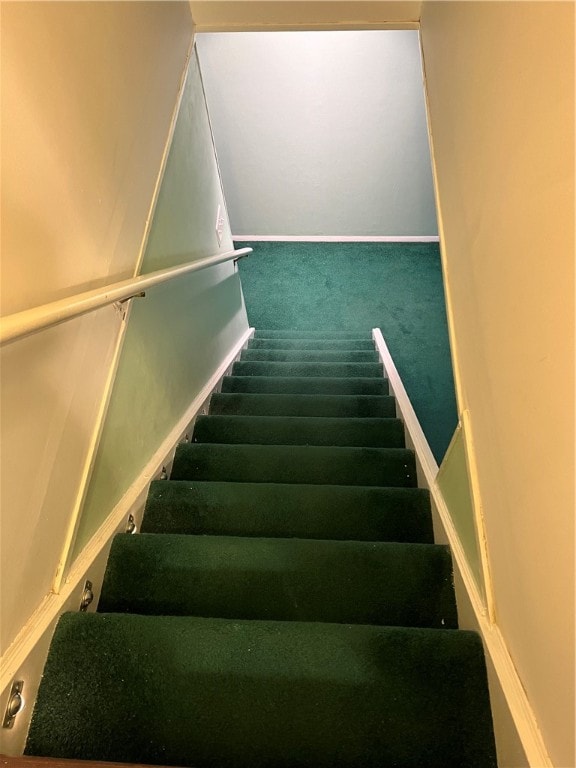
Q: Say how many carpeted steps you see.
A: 11